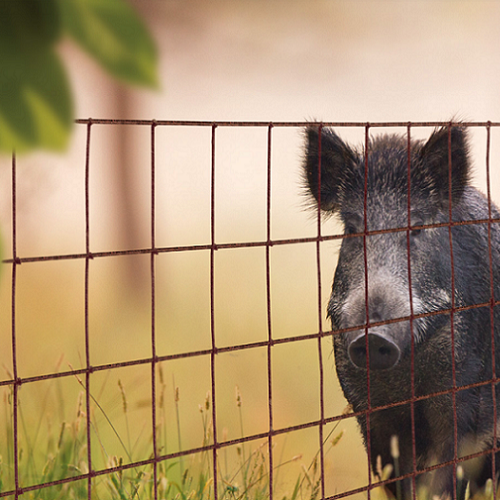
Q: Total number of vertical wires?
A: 10